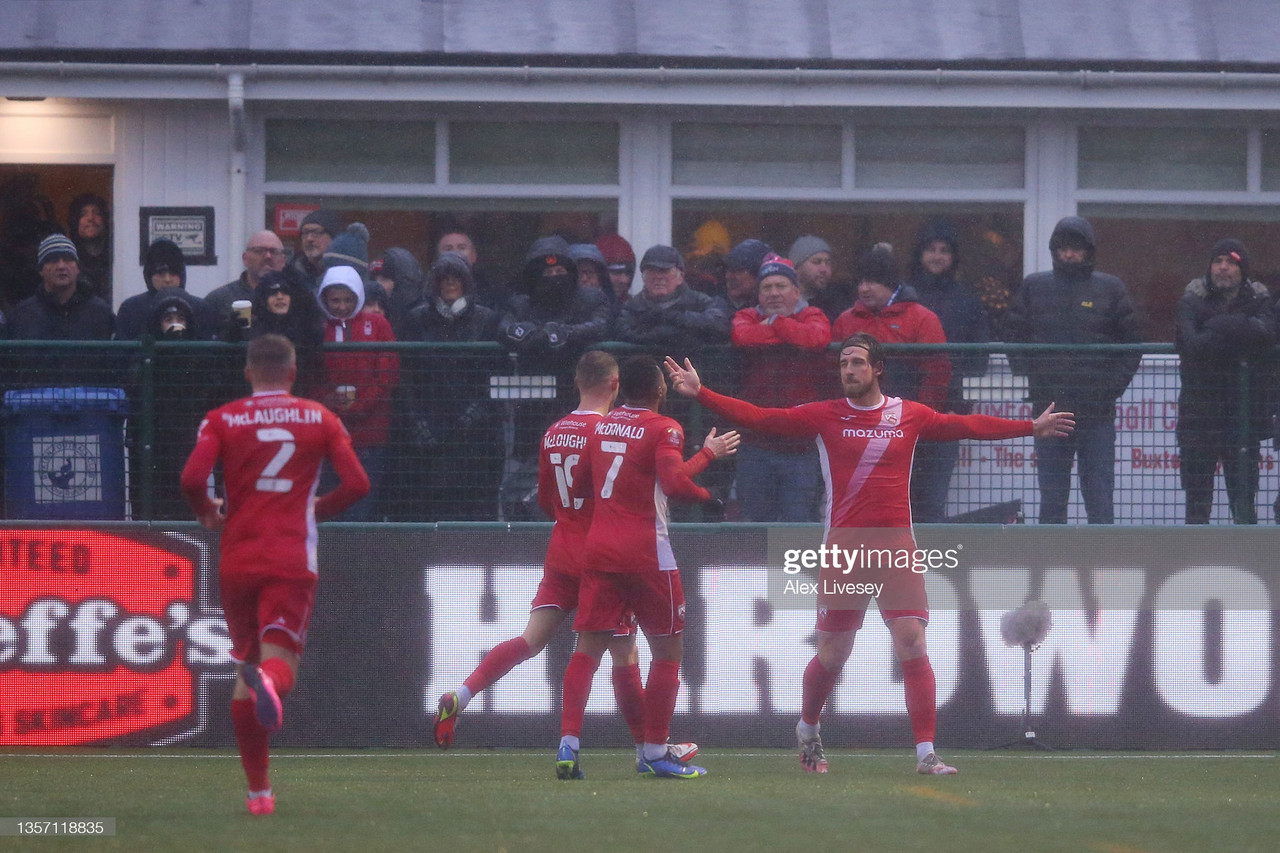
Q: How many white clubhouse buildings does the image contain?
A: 1